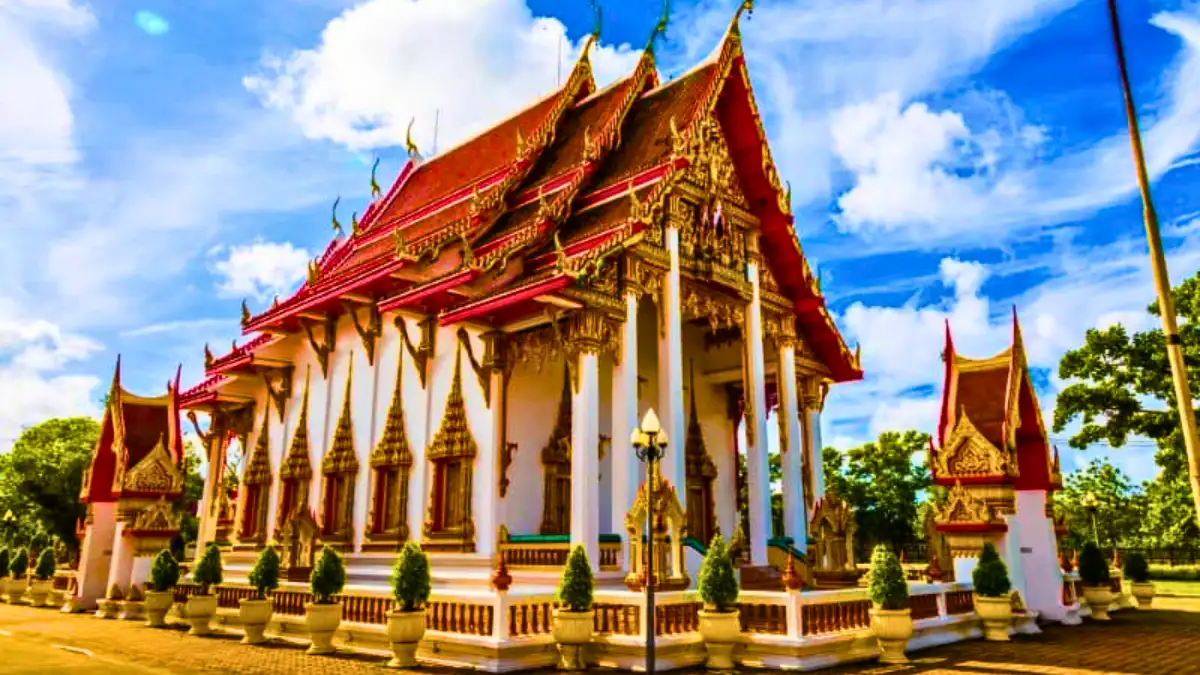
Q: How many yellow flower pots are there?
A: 14